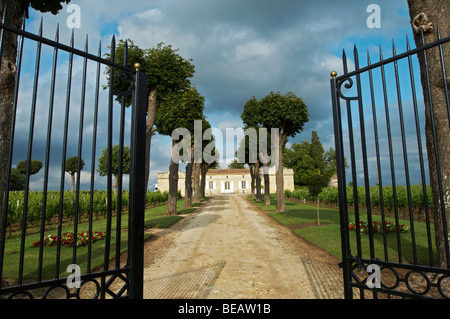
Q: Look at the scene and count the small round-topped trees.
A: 3